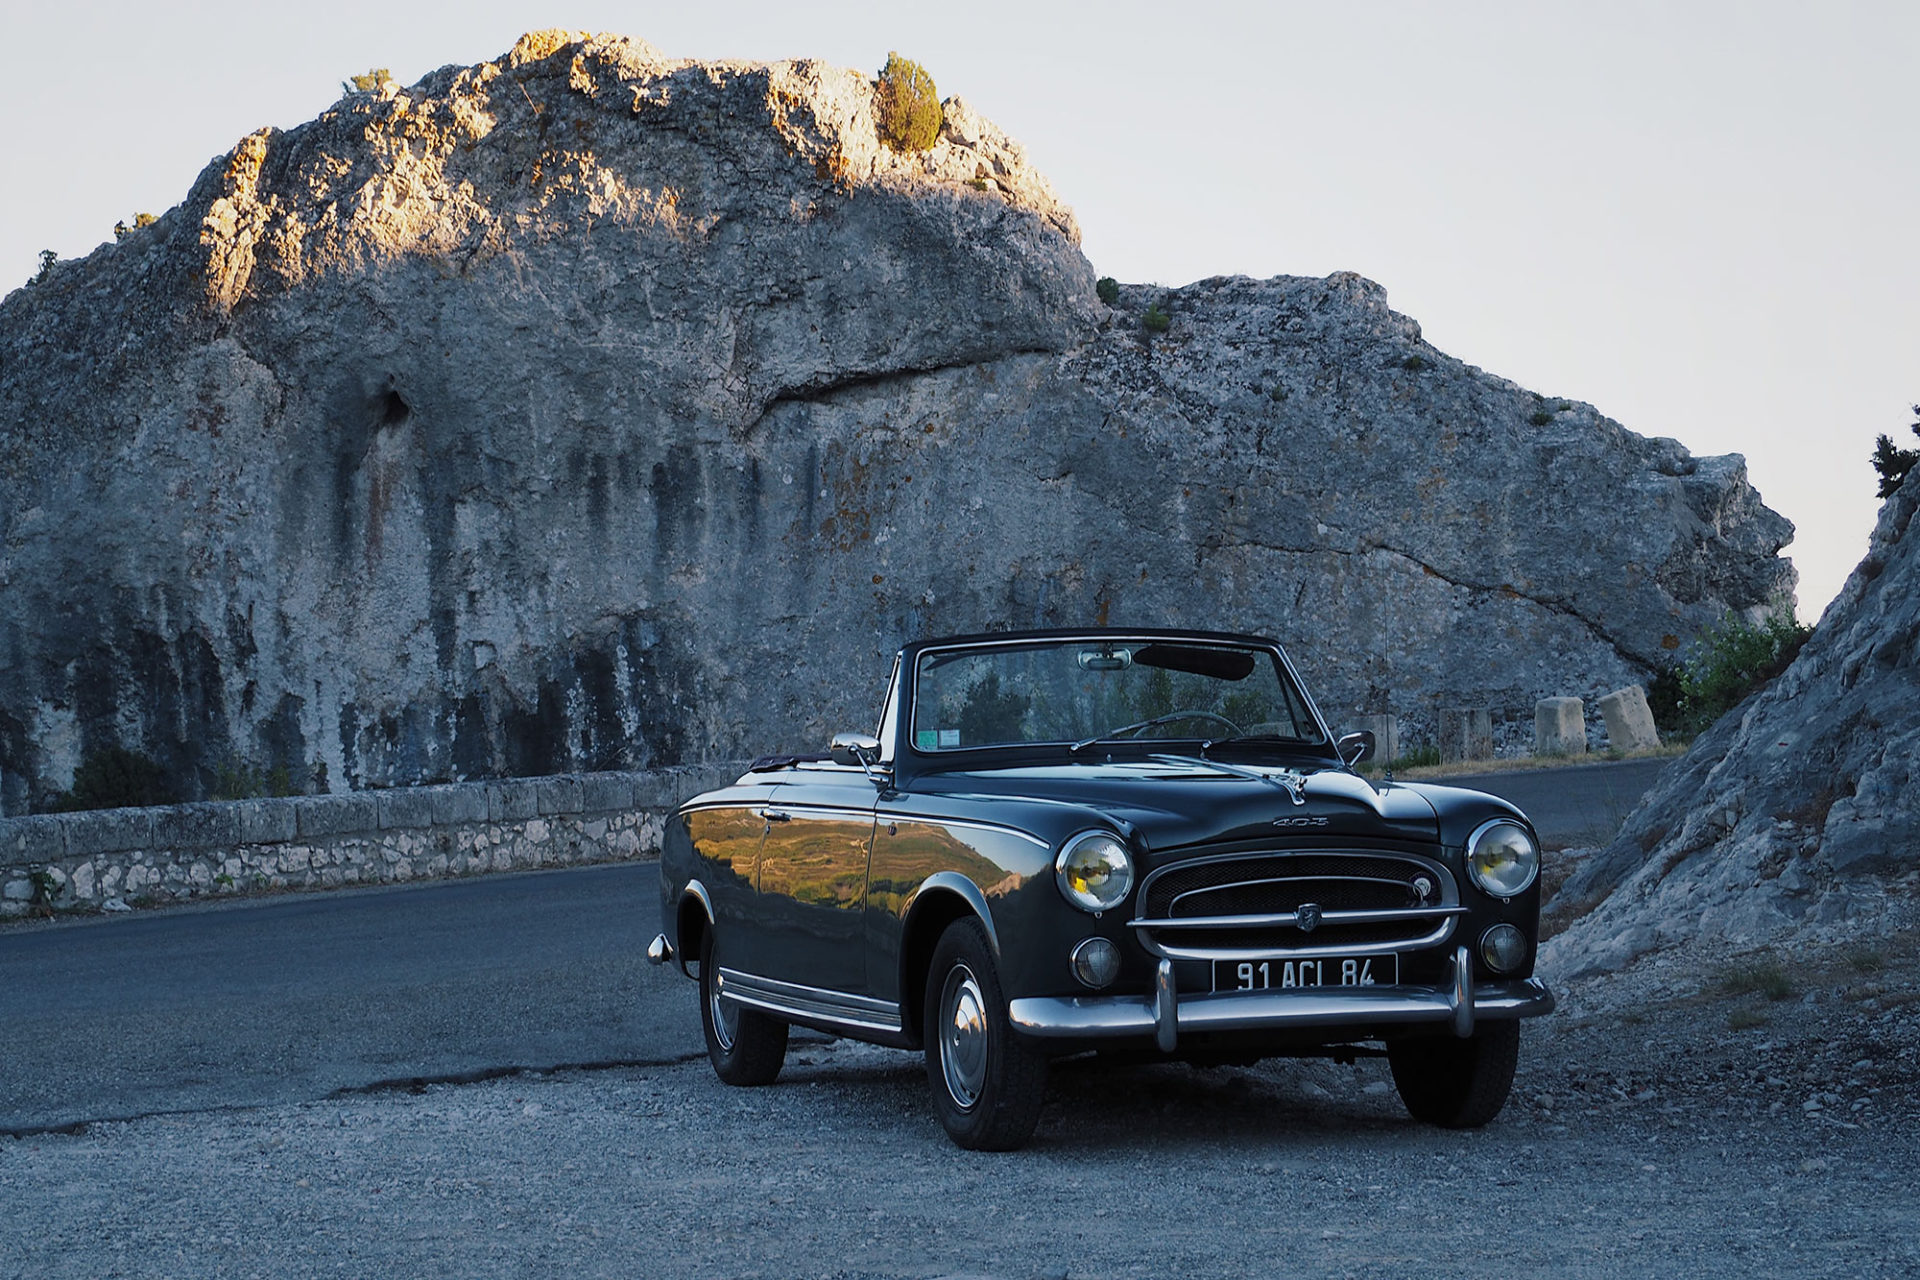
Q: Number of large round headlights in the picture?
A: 2